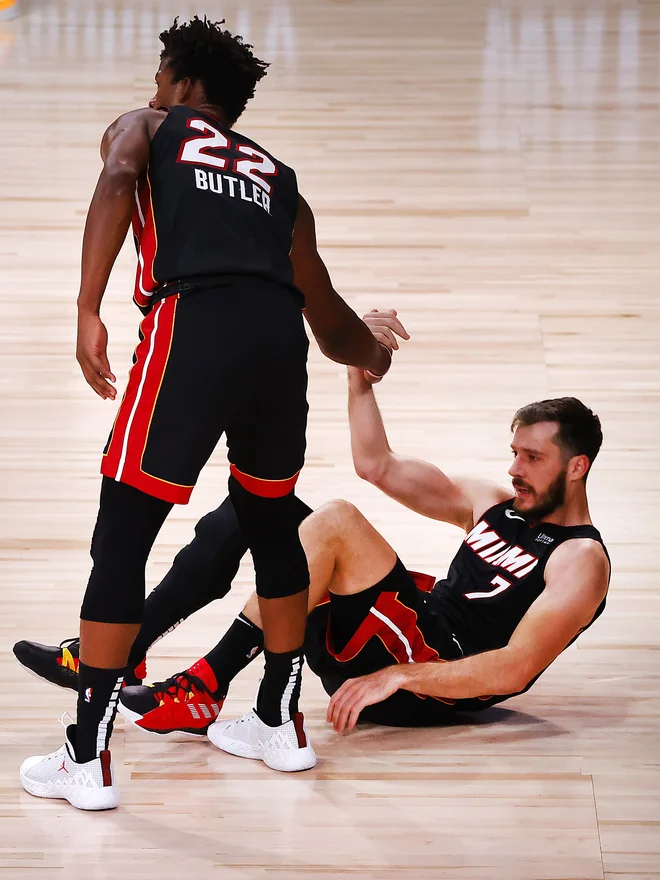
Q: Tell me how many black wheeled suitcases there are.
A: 0